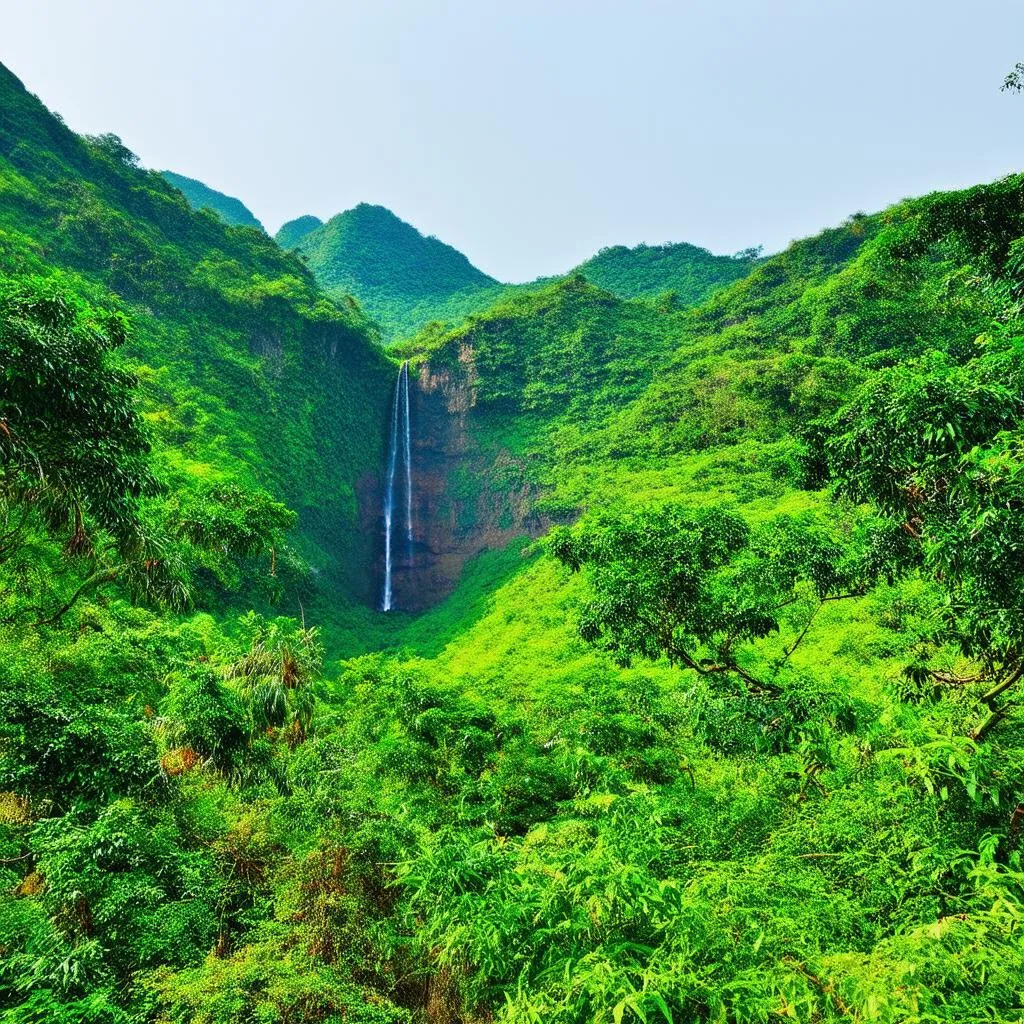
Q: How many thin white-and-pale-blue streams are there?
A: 2